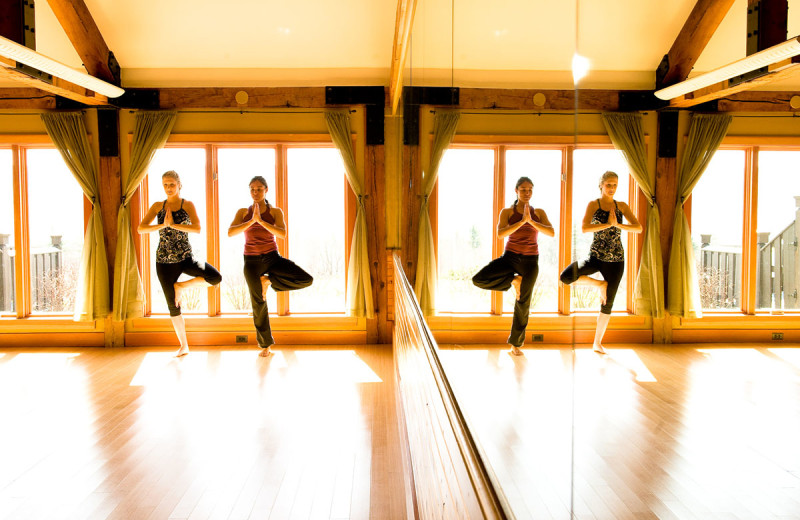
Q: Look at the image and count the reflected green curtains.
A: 3